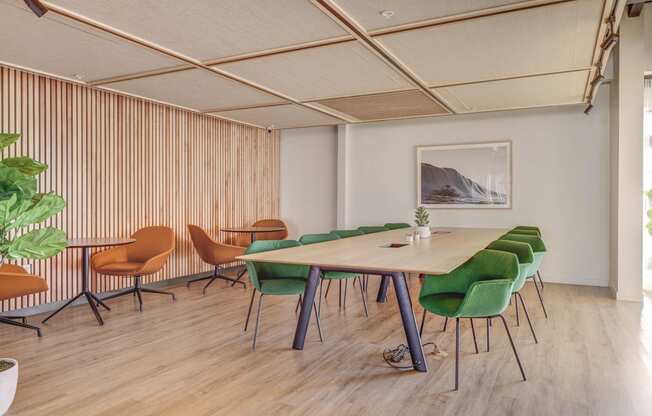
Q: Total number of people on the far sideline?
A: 0